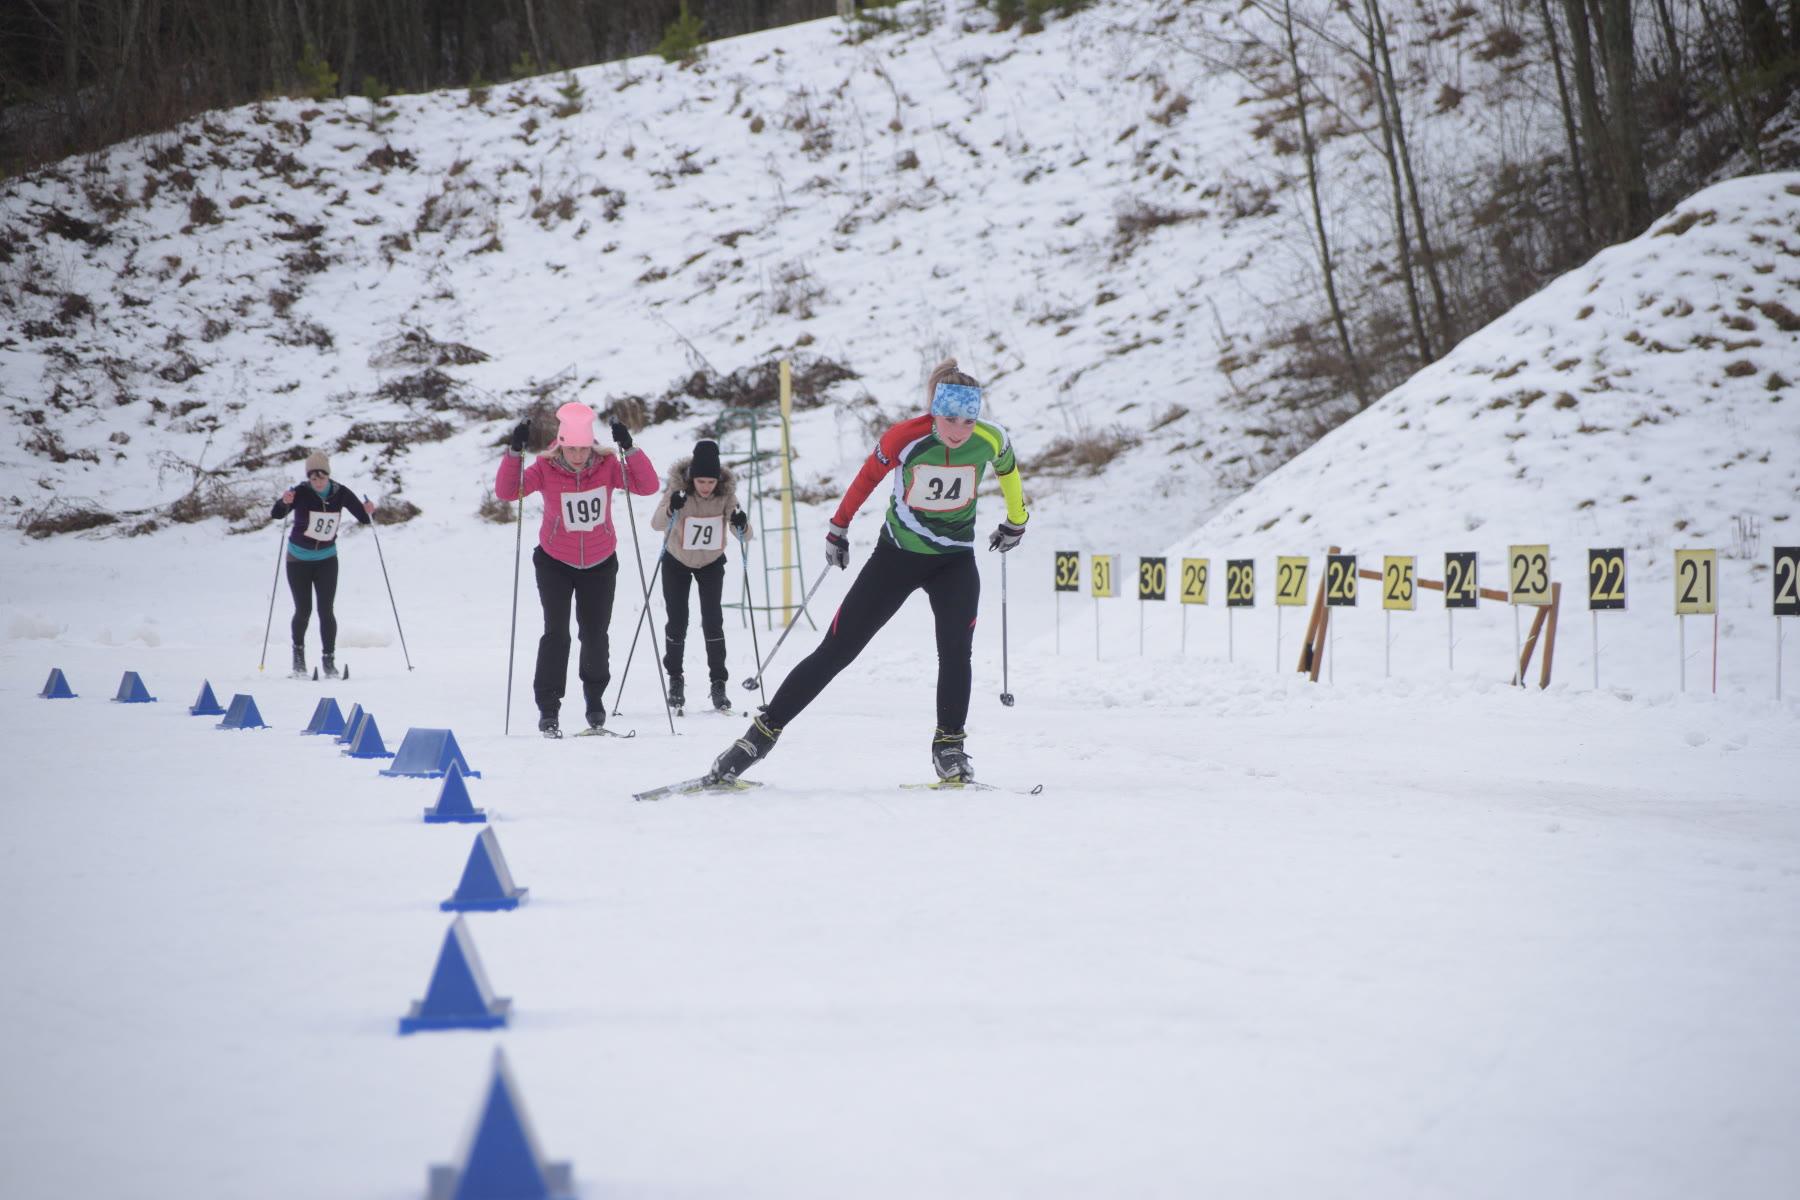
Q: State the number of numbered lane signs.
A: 13